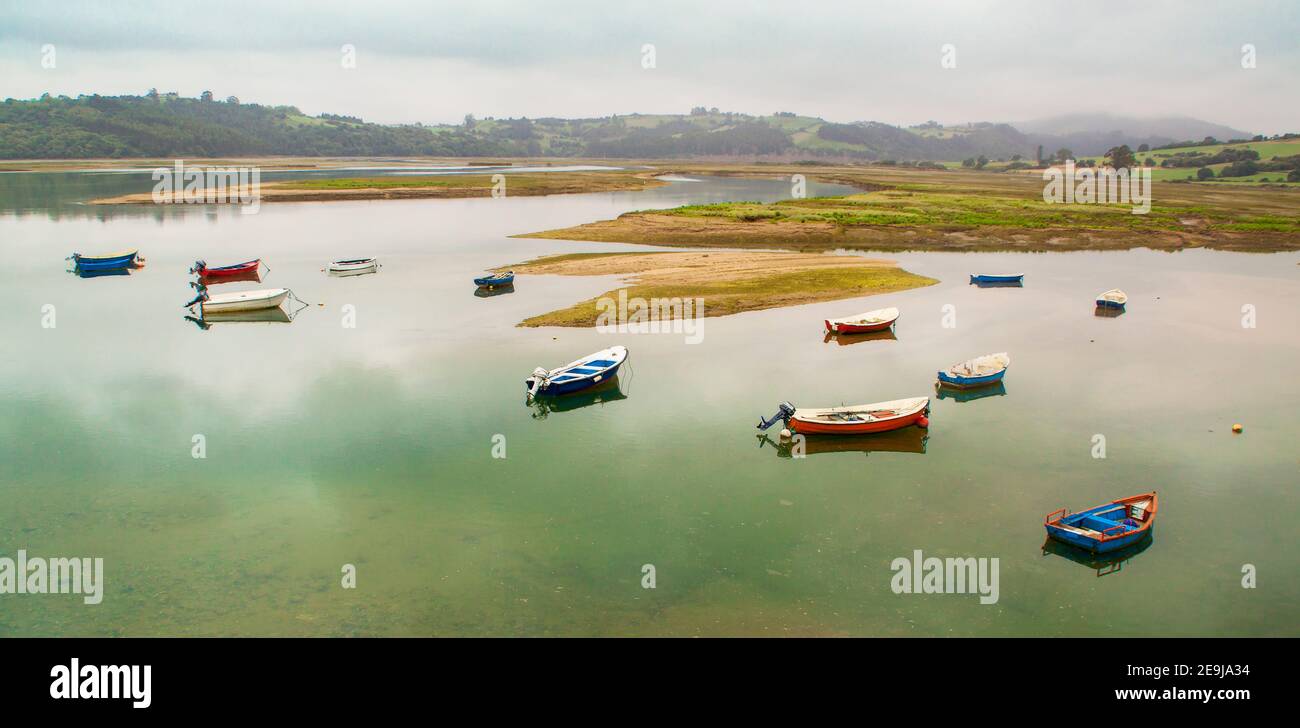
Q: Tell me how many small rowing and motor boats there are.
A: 12